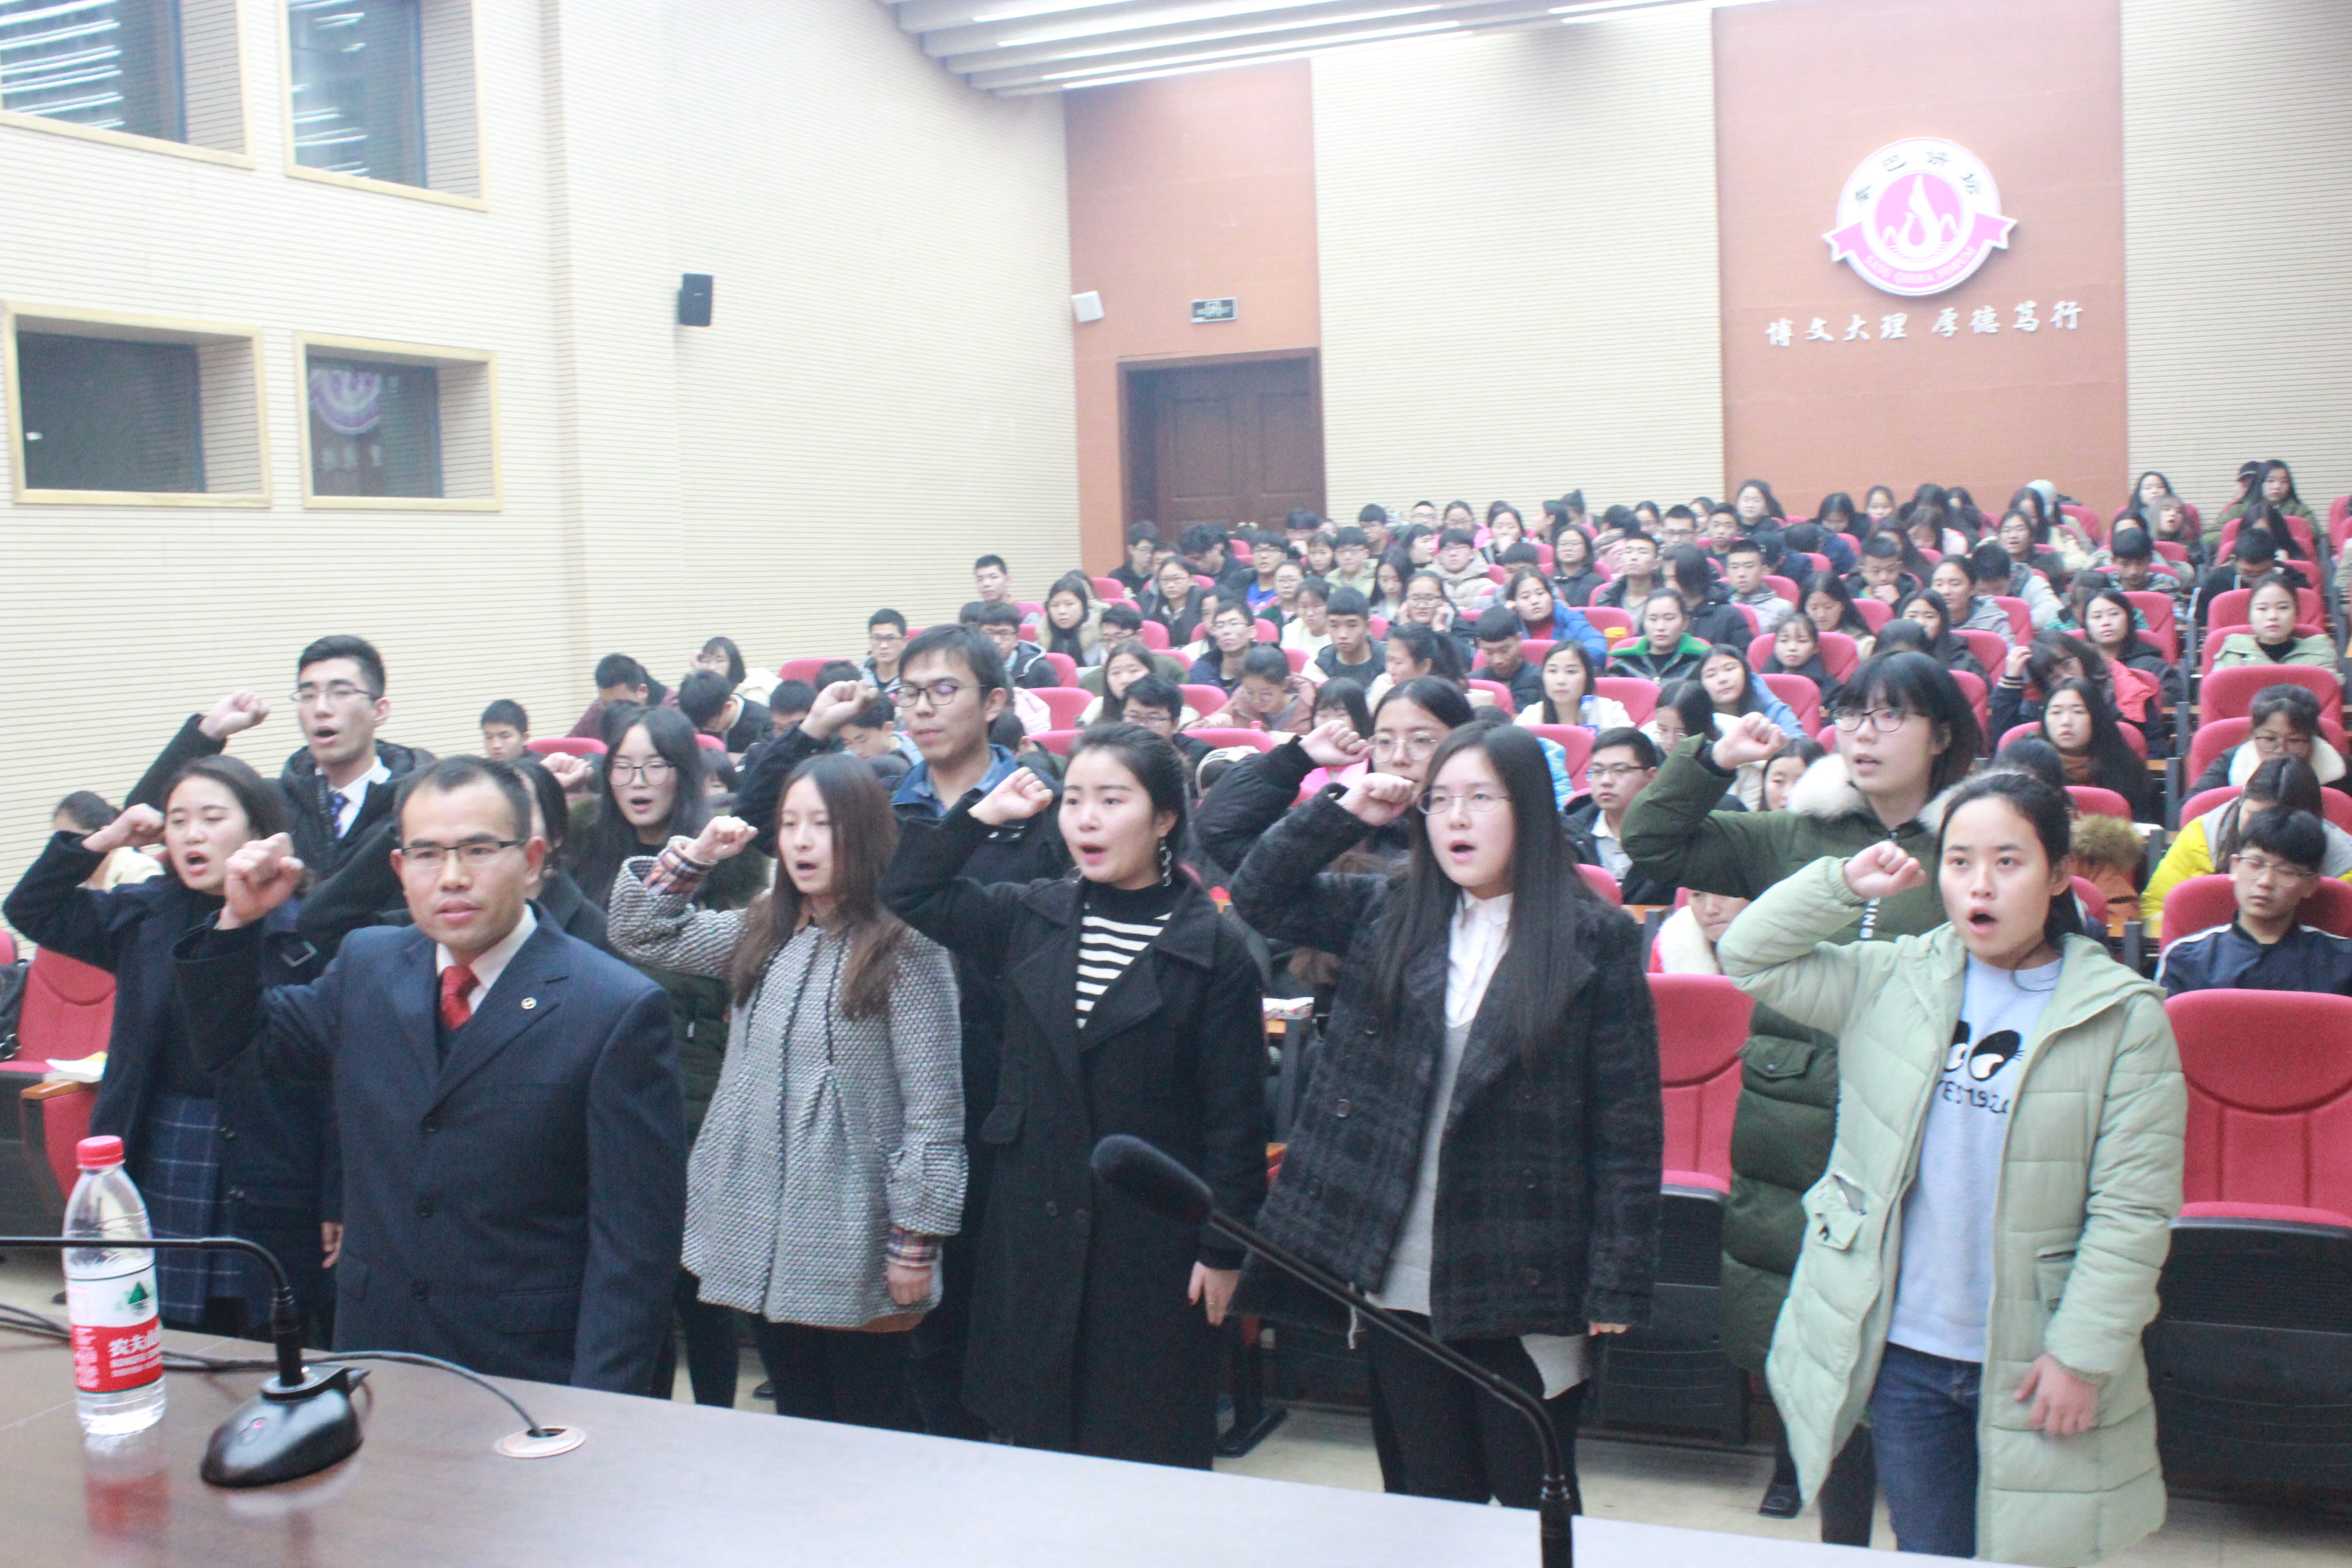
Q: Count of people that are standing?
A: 12